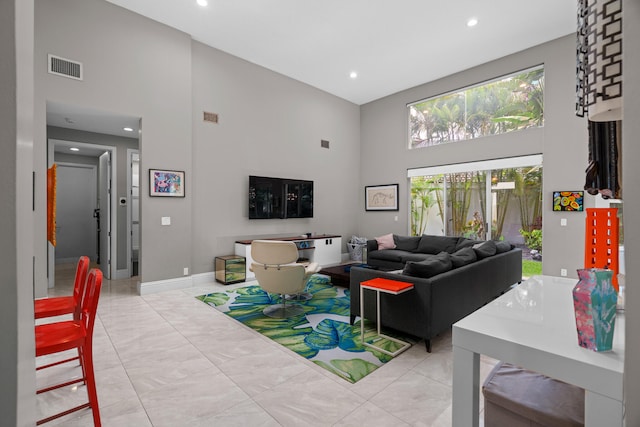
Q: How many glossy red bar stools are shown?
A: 2